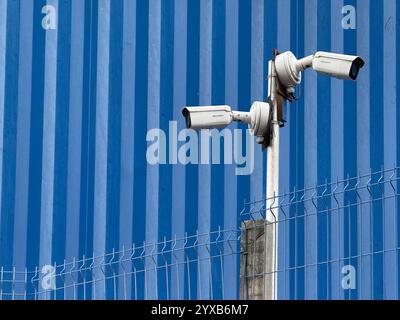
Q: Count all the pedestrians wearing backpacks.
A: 0